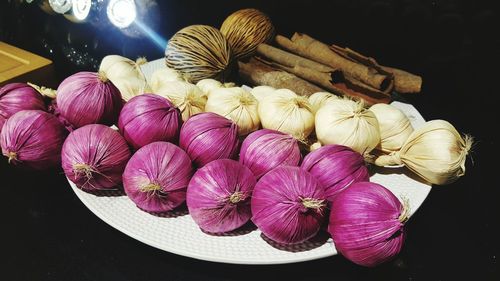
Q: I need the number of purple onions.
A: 12